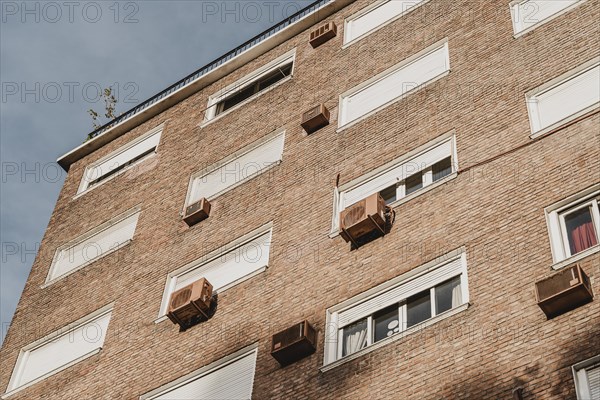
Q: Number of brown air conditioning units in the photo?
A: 7